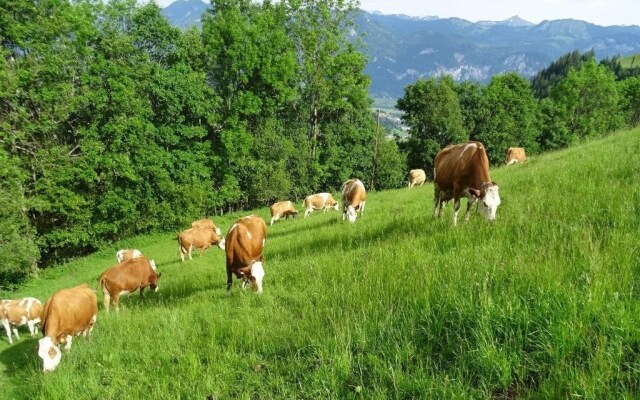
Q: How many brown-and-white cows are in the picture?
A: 13